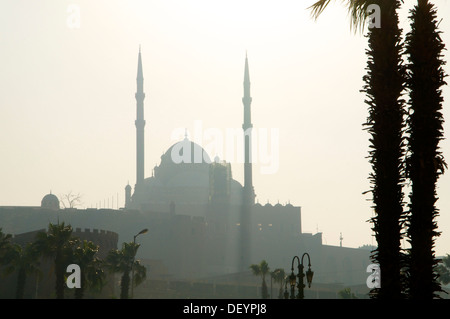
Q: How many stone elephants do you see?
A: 0